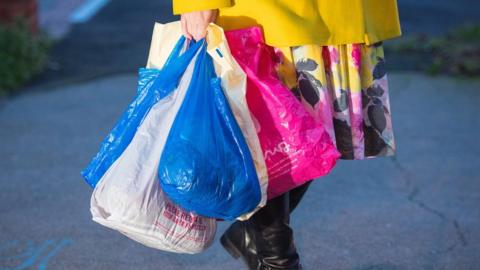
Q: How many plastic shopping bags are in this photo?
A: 5